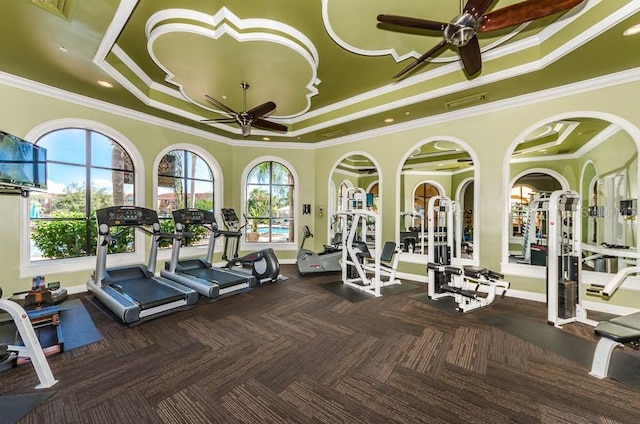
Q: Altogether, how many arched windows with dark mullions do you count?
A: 3